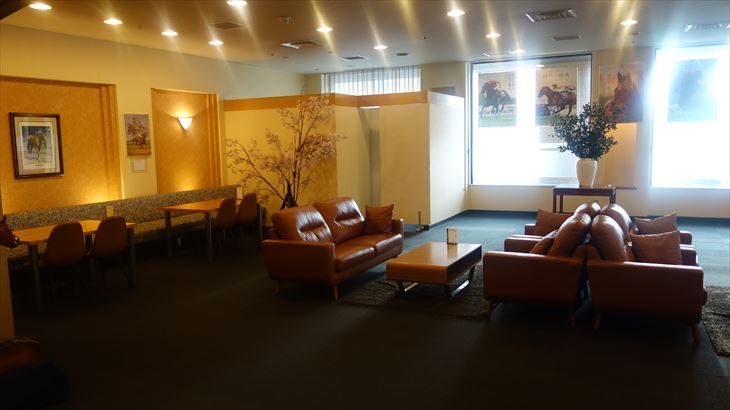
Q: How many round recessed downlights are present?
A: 11